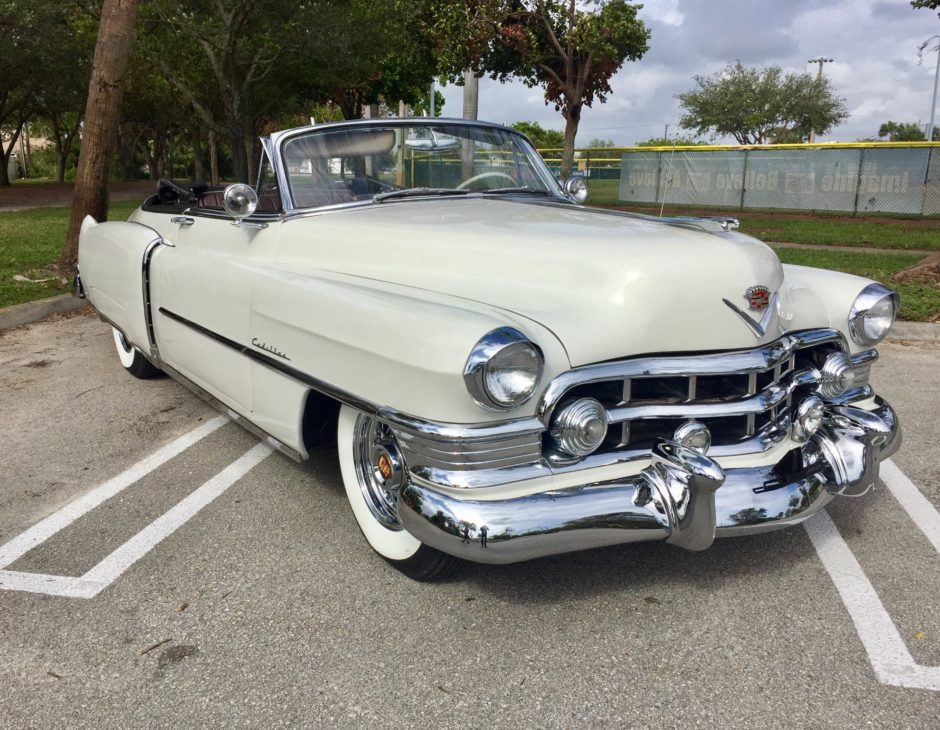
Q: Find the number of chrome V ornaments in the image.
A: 1